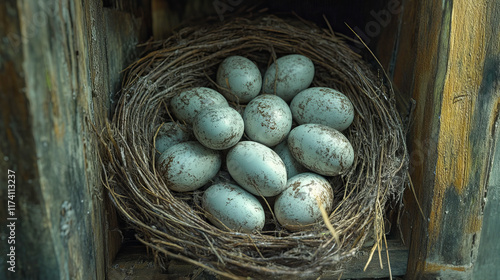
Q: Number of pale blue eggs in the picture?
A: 13